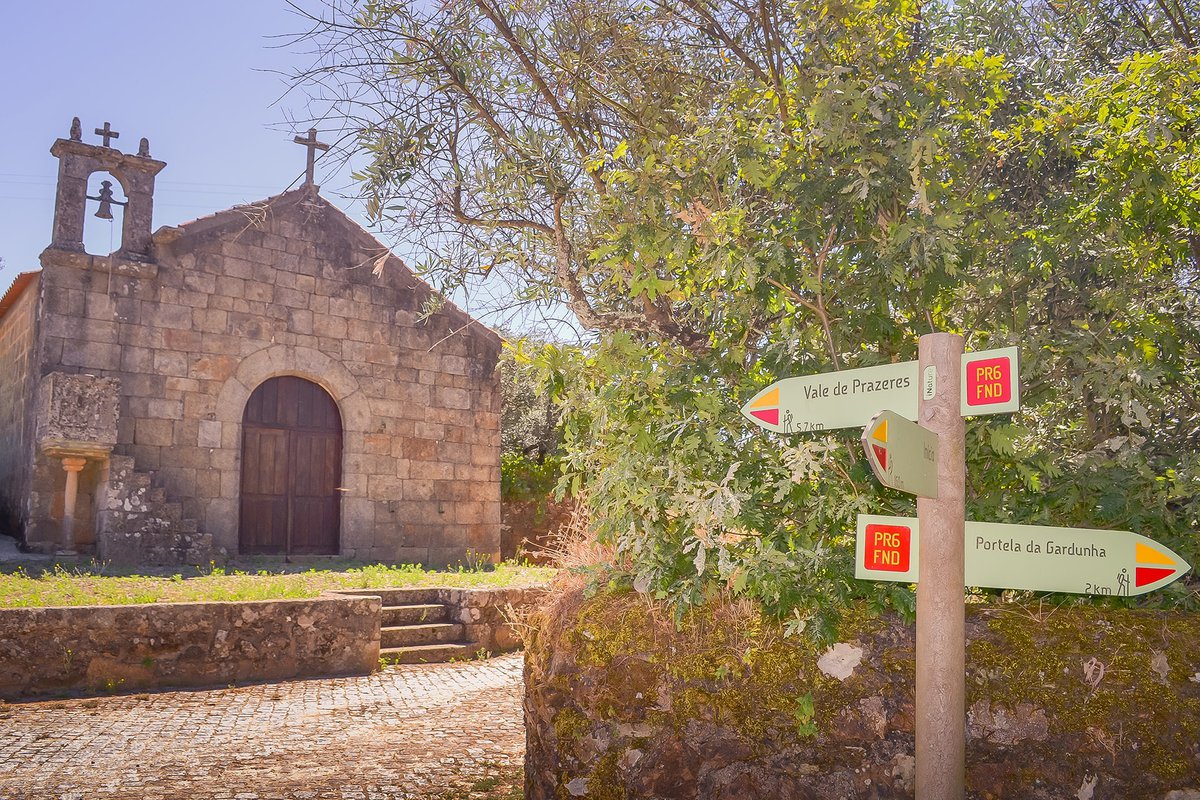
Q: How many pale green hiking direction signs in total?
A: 3